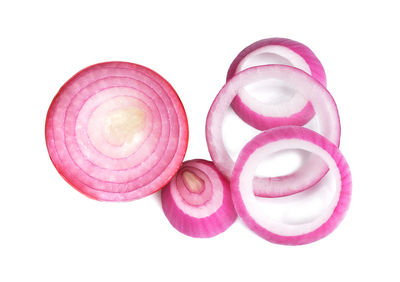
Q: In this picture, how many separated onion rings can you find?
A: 3